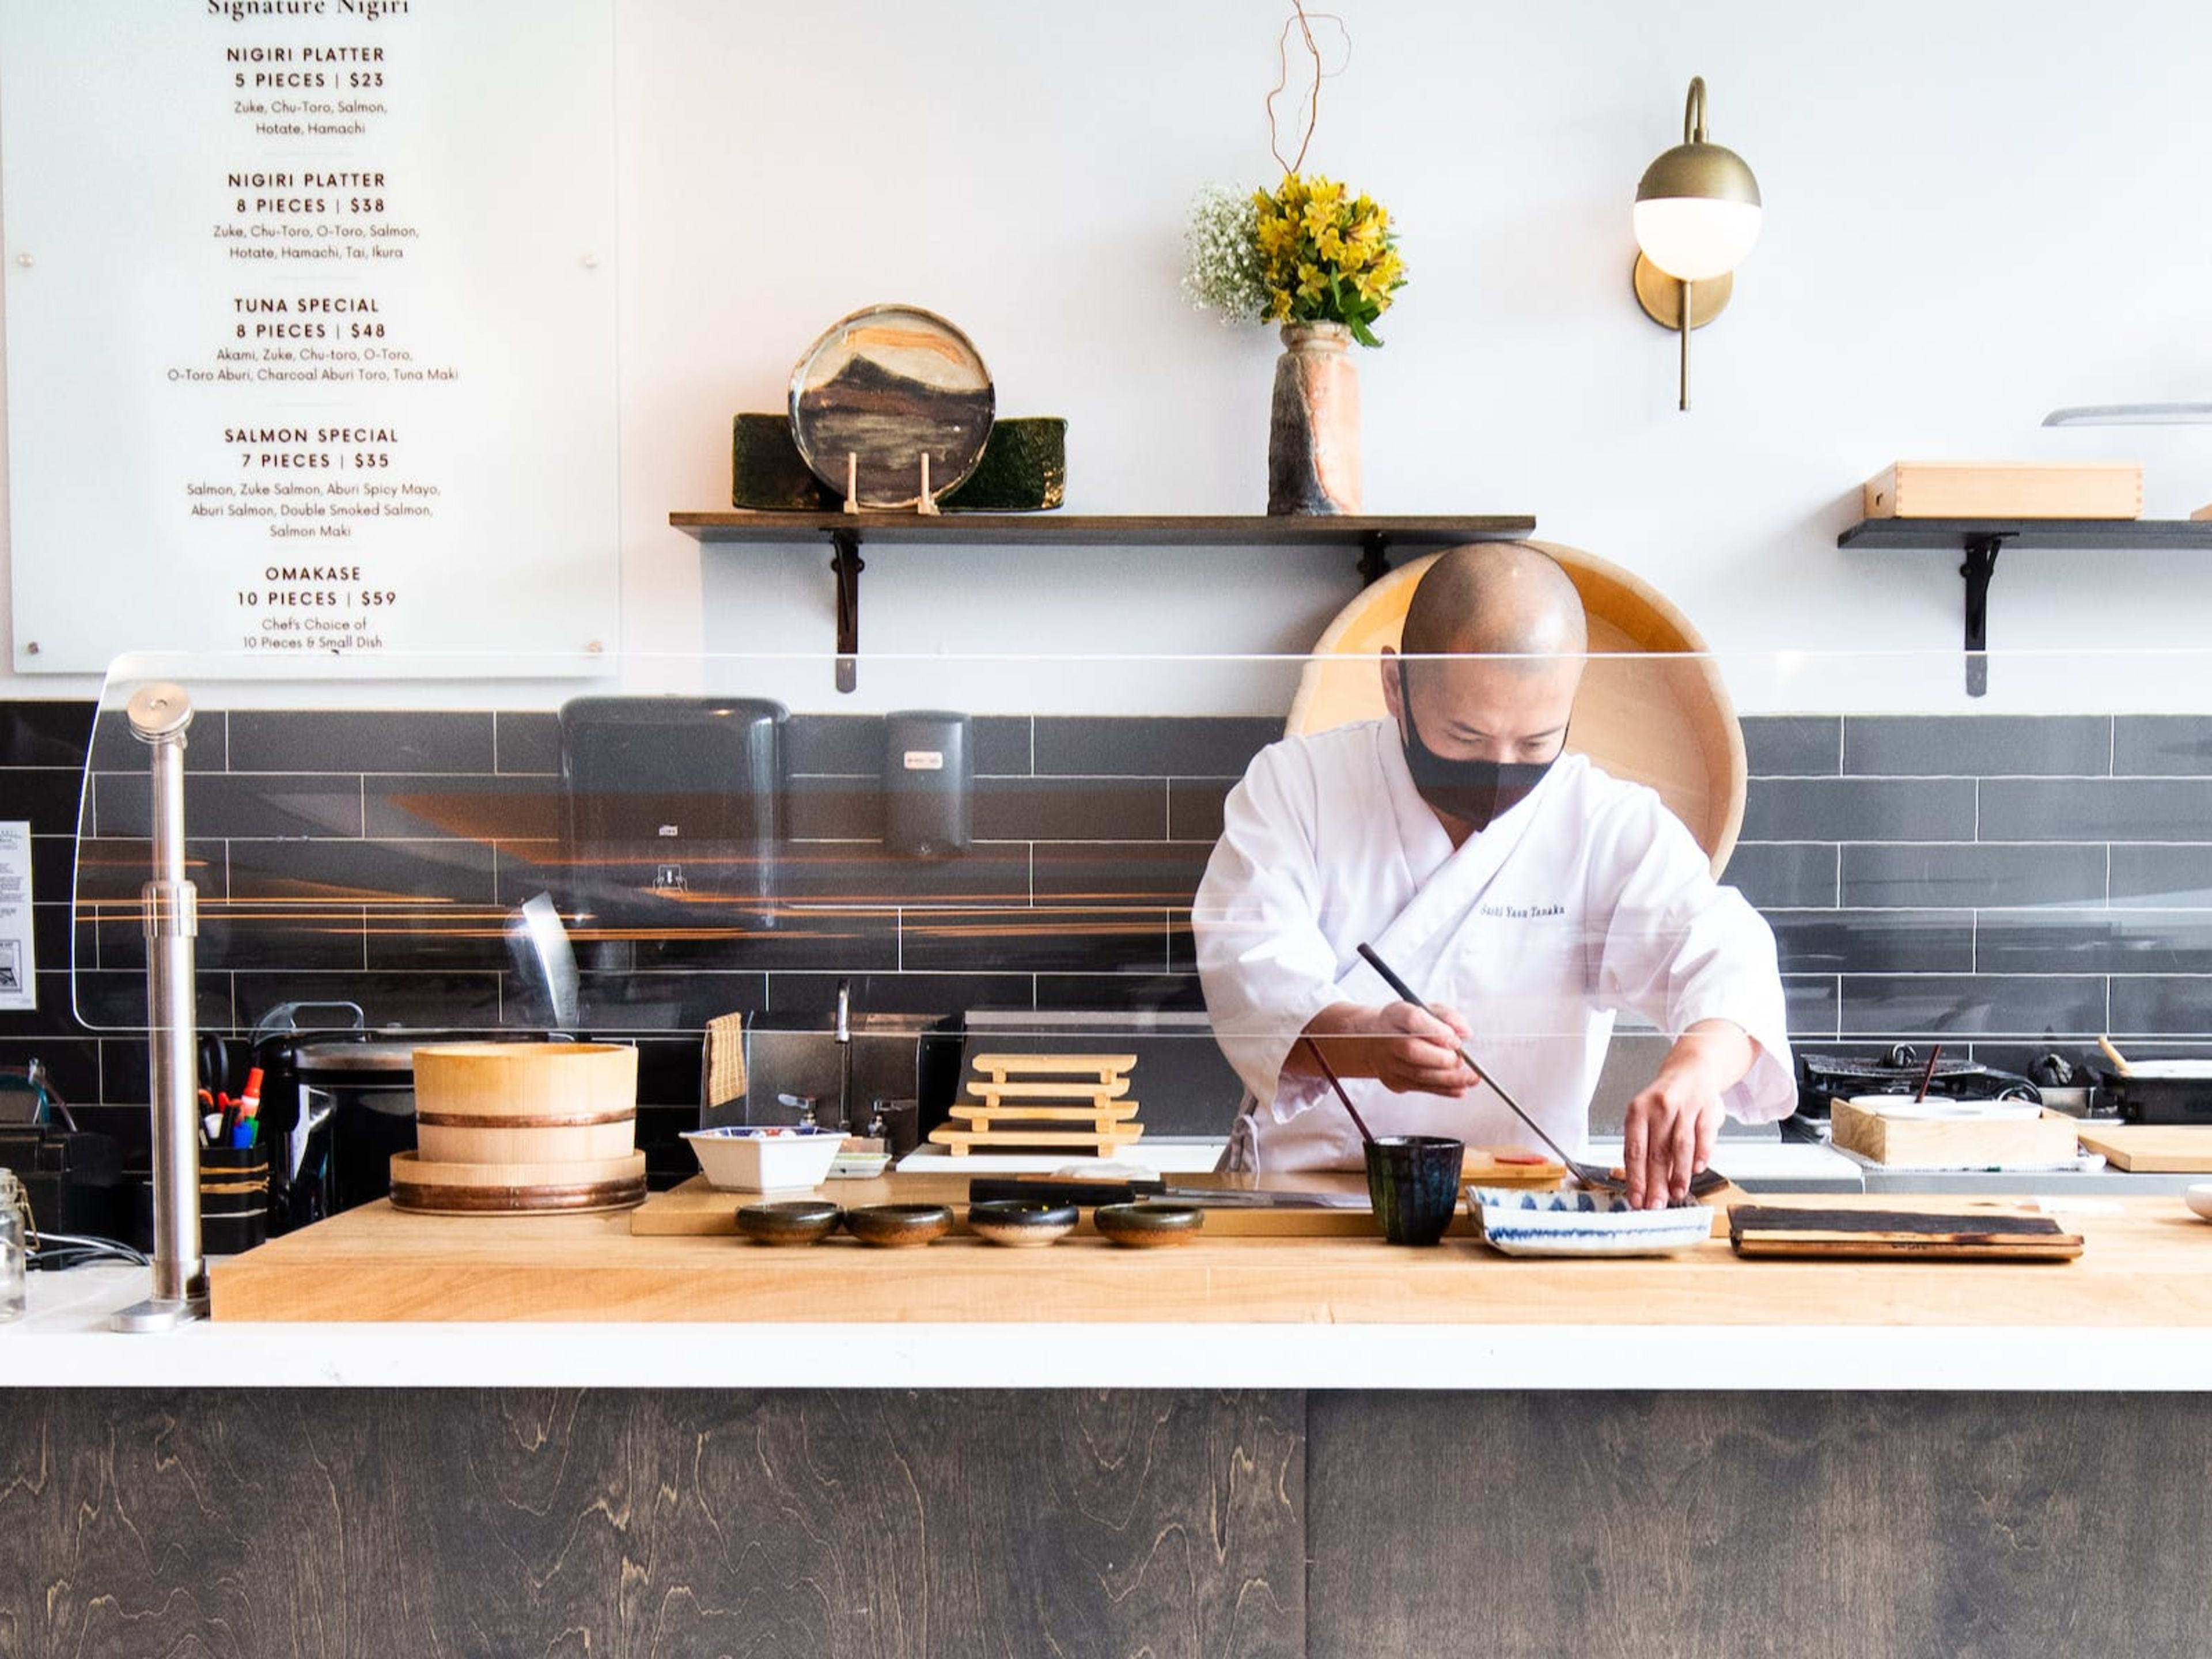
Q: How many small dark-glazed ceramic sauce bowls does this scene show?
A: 4